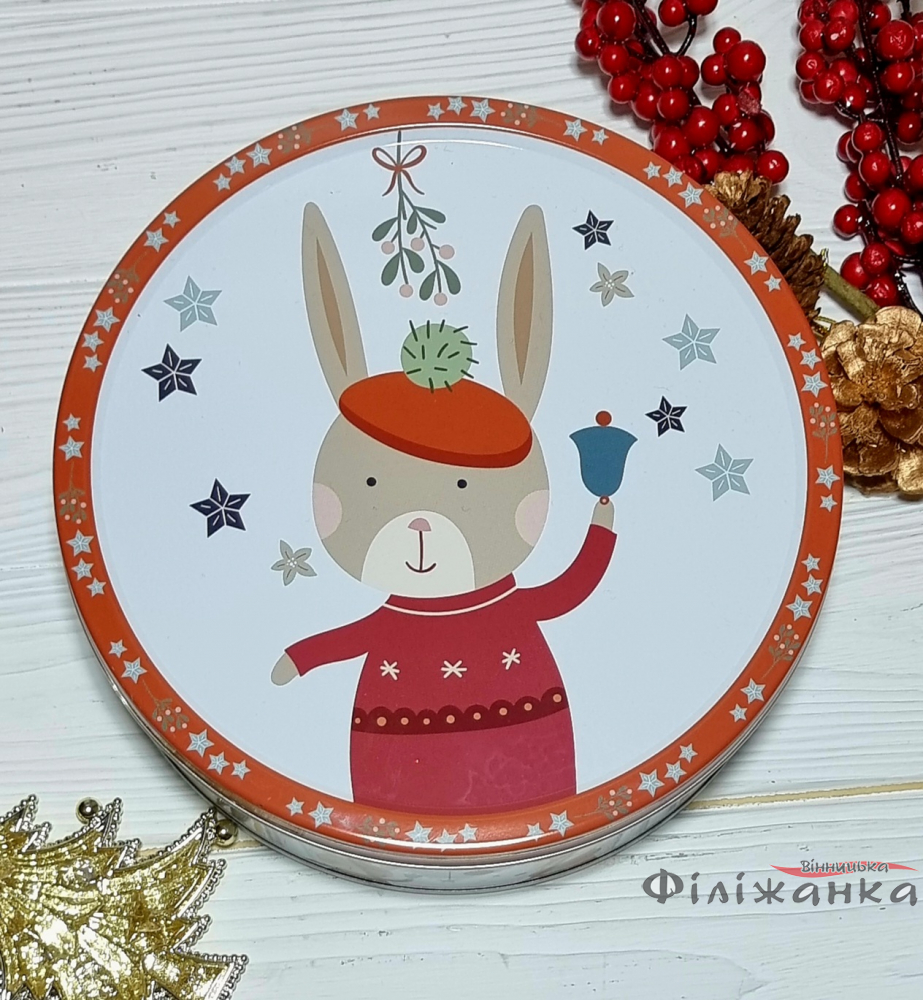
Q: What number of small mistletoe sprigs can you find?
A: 10